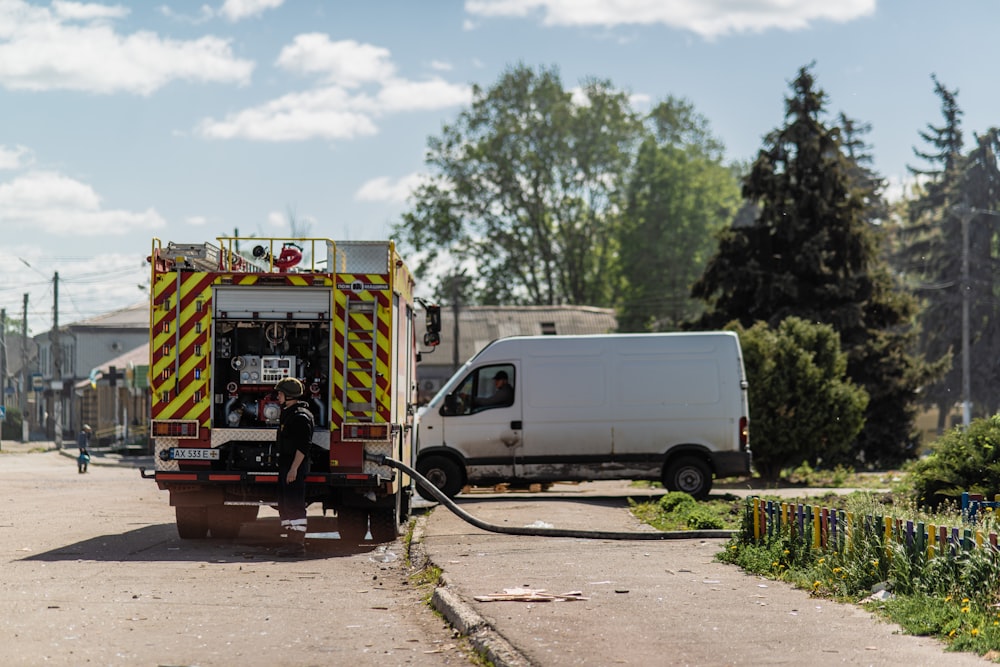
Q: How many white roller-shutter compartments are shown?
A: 1